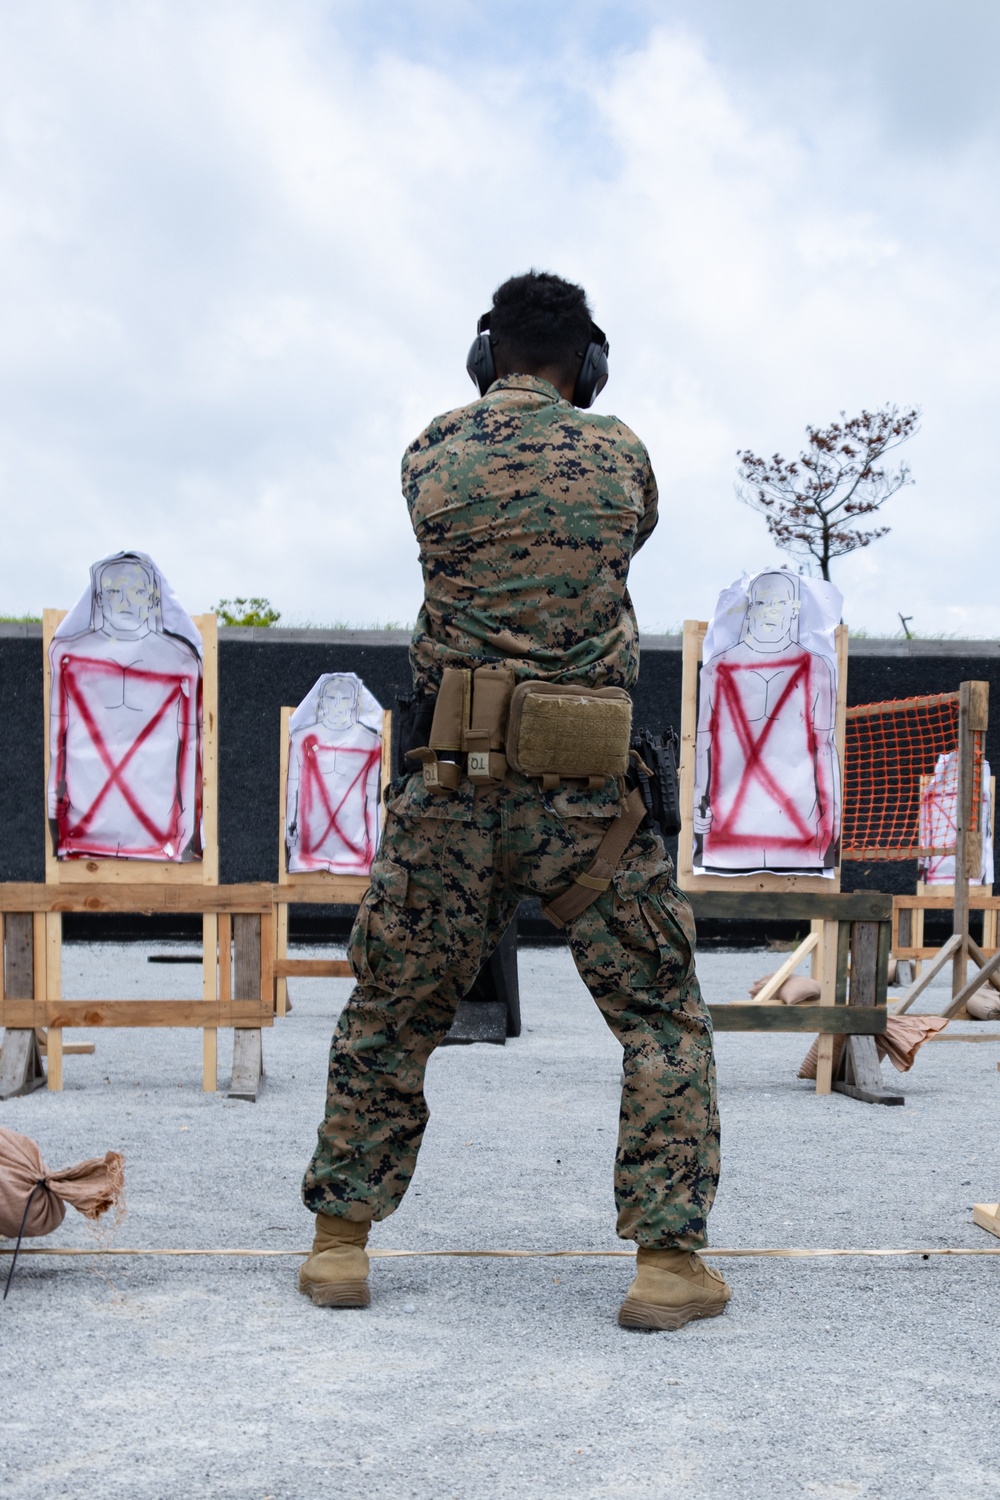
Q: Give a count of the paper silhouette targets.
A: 4